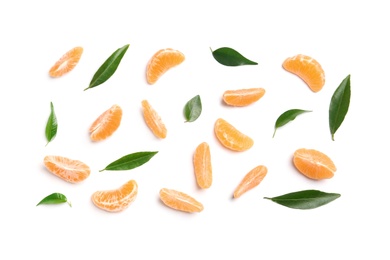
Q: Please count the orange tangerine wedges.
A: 13